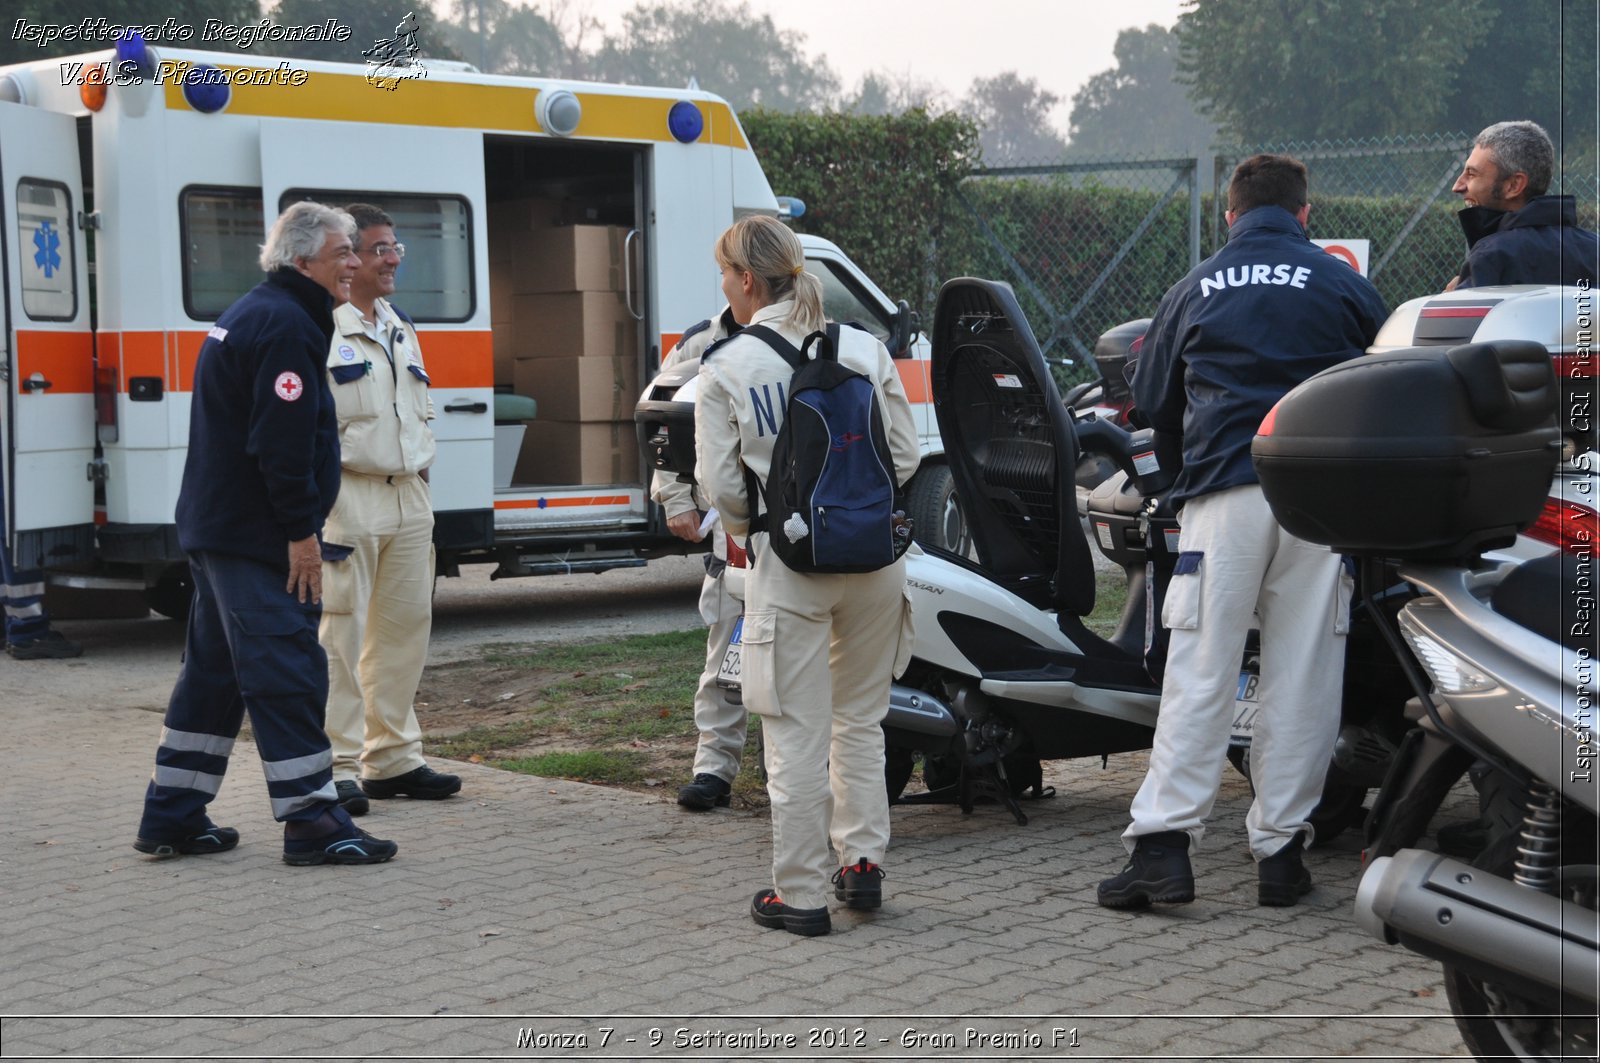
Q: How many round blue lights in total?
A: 2